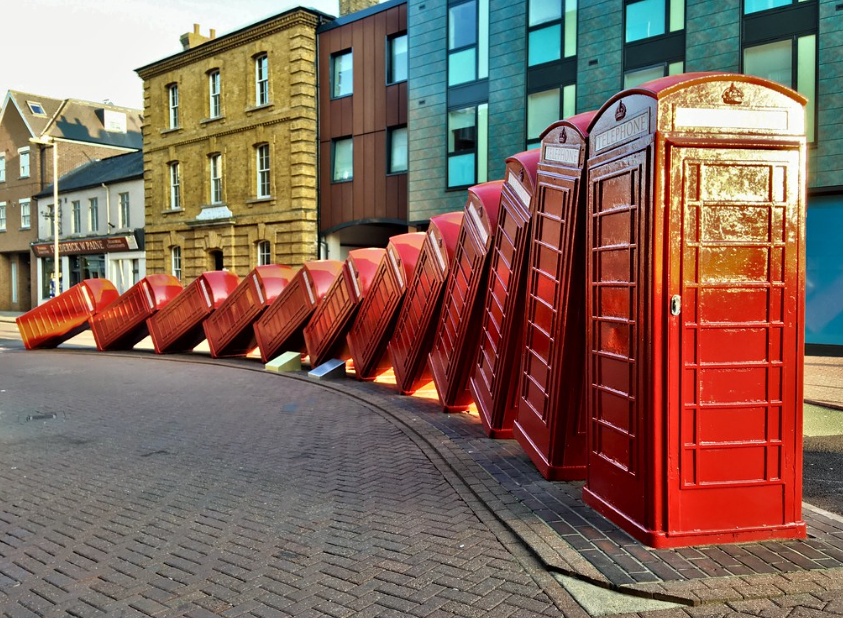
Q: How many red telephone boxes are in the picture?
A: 12